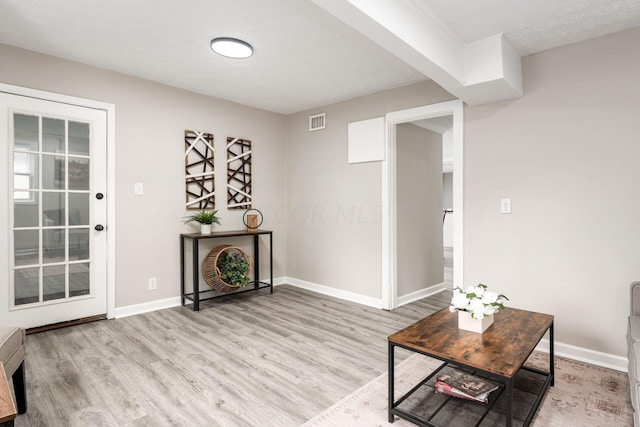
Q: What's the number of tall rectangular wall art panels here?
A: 2